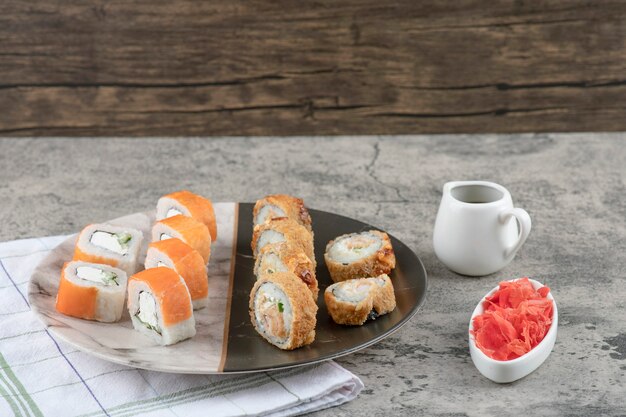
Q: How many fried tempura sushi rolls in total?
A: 6